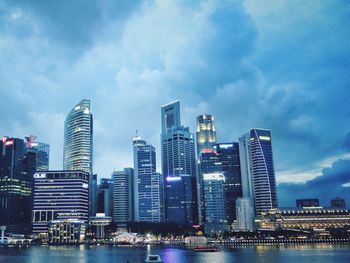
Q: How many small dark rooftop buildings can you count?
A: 2